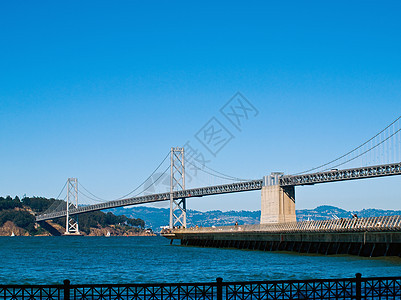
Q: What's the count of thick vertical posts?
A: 3